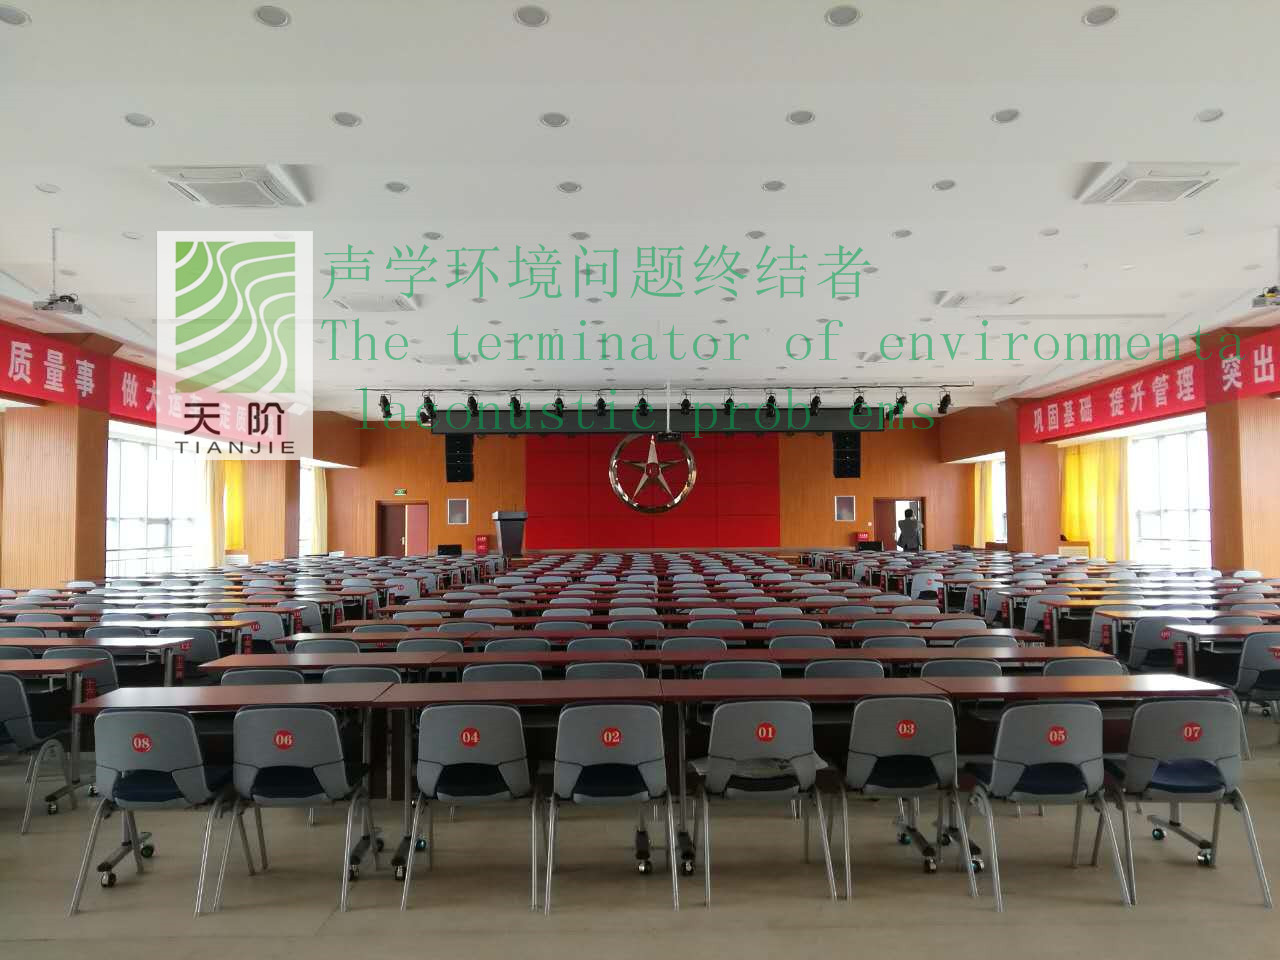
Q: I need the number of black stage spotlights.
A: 14